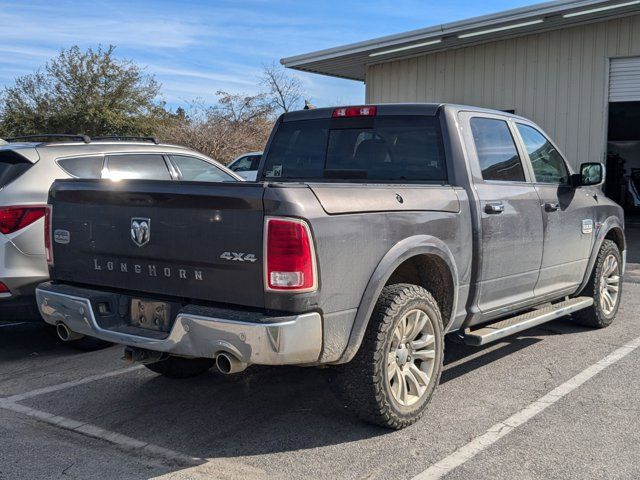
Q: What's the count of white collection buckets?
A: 0